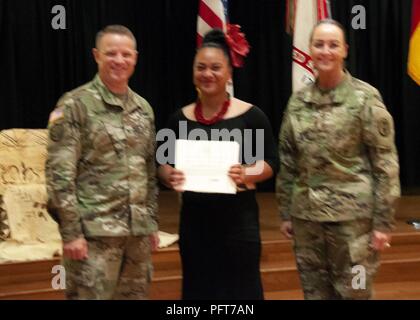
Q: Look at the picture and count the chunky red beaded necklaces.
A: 1